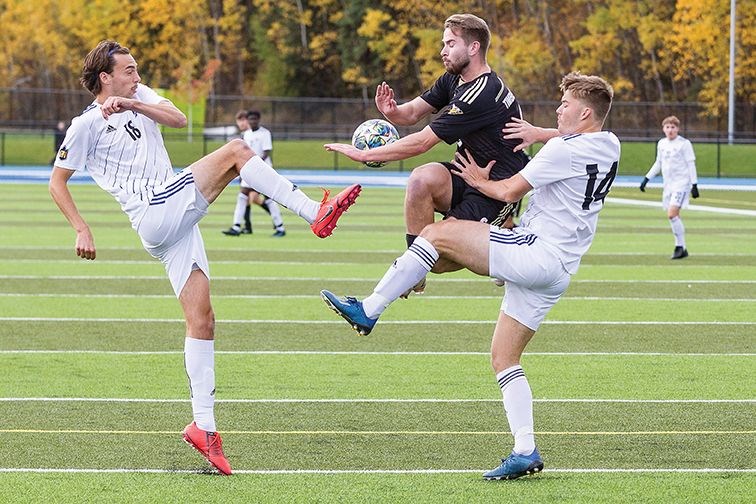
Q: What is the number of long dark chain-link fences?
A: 2